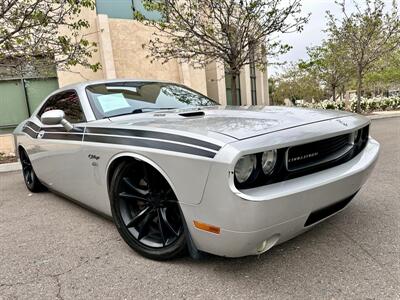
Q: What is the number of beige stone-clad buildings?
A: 1